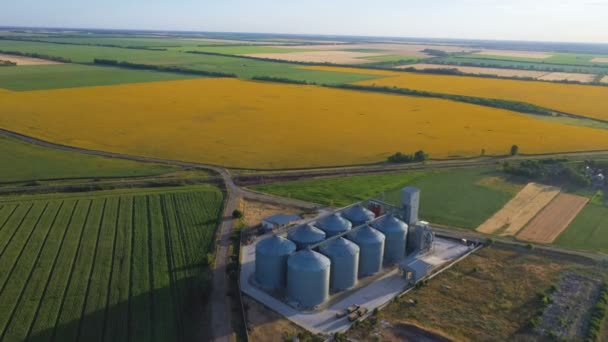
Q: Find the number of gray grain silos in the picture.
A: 8